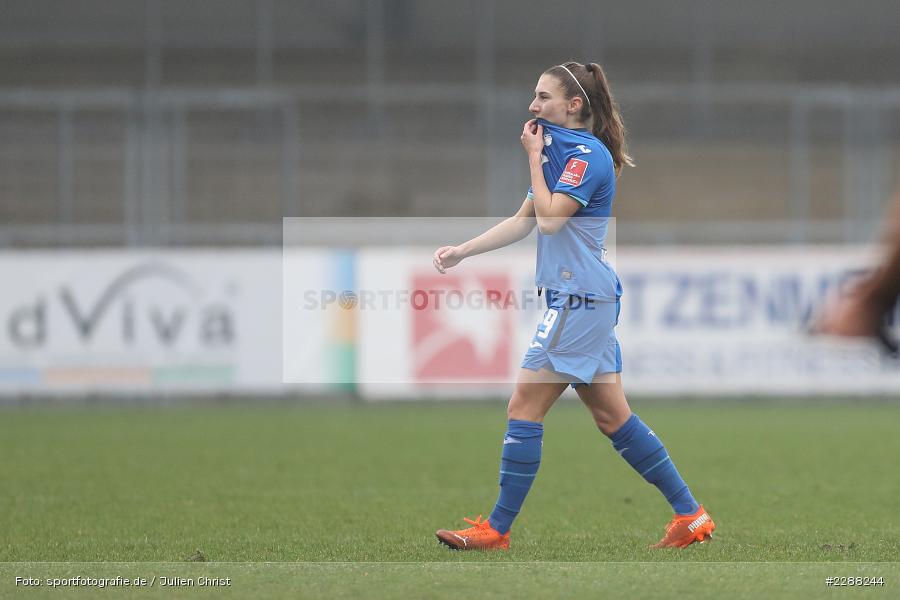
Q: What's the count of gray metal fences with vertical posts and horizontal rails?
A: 1